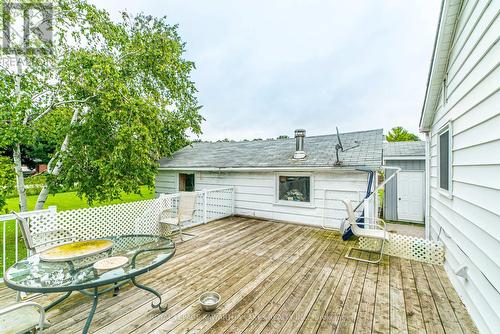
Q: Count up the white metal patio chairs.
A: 4